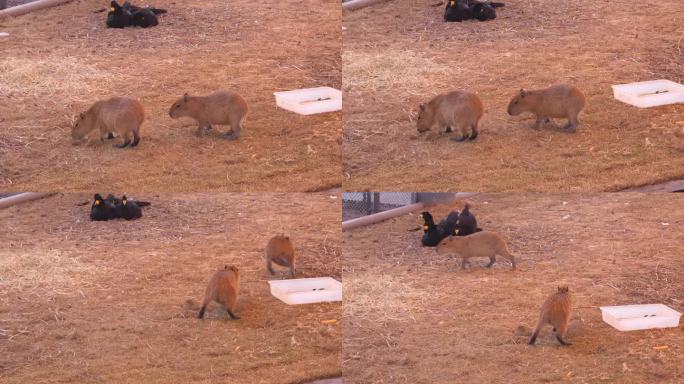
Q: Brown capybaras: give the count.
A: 8